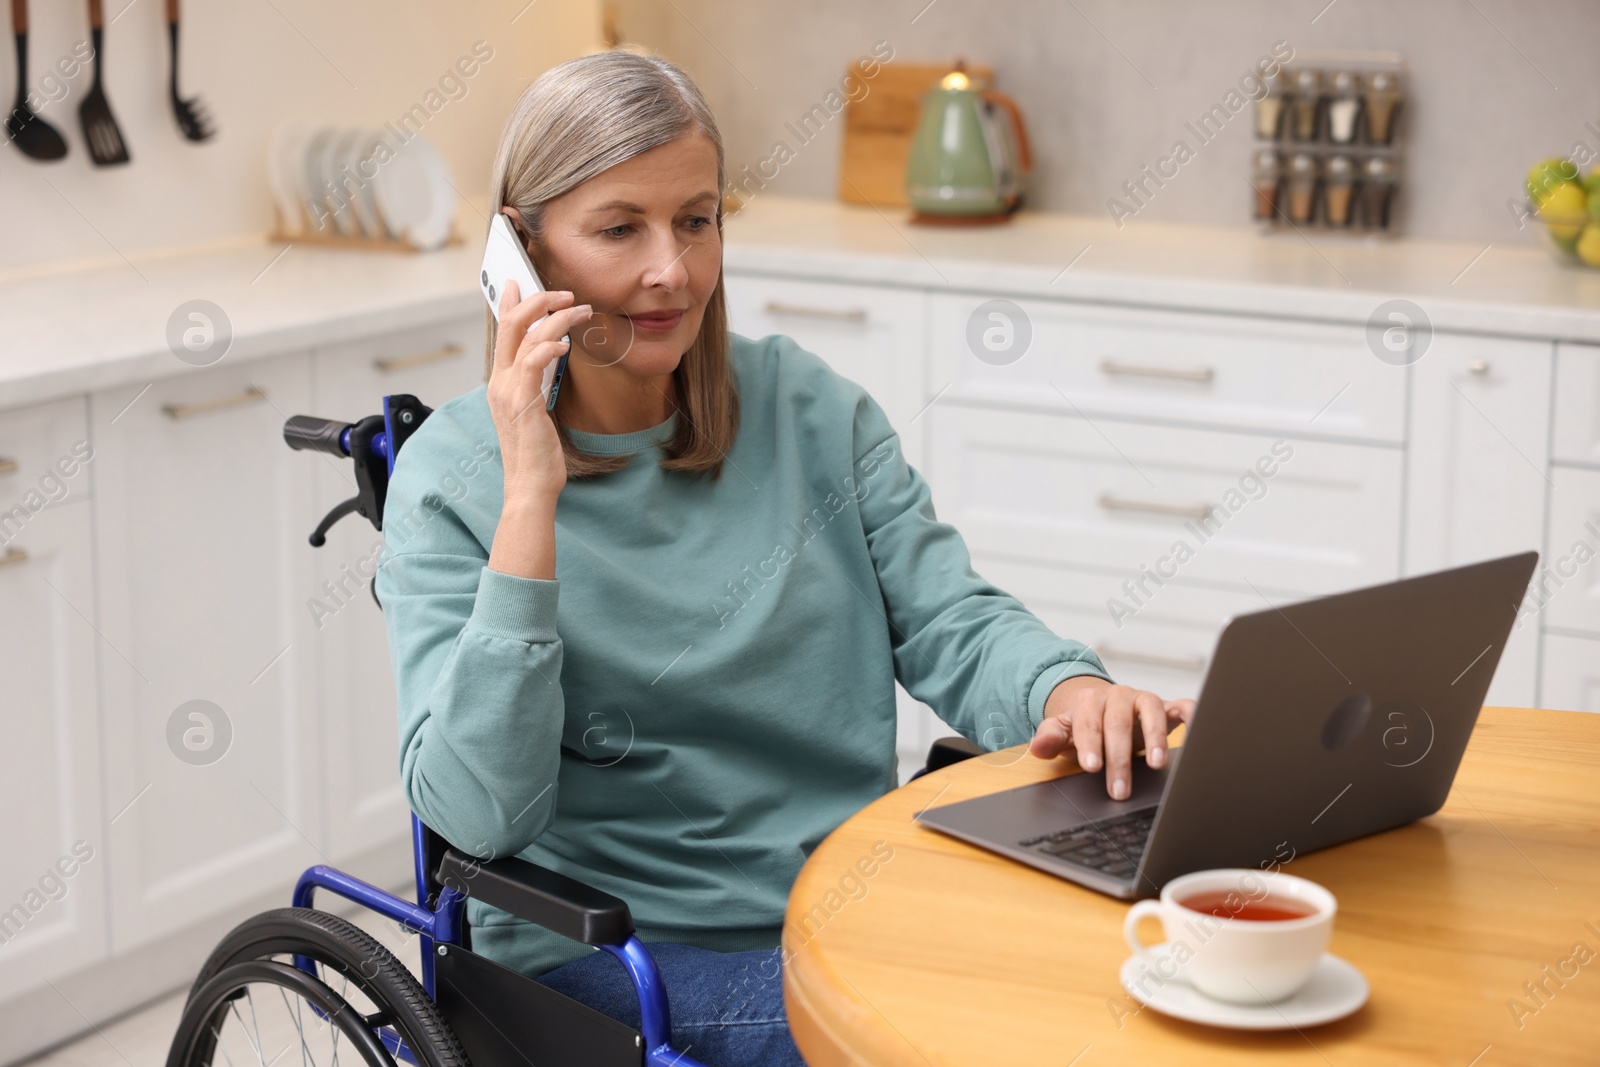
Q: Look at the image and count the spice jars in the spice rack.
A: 8